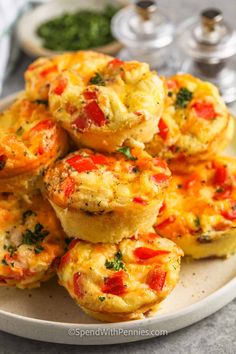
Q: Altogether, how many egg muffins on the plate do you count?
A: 8